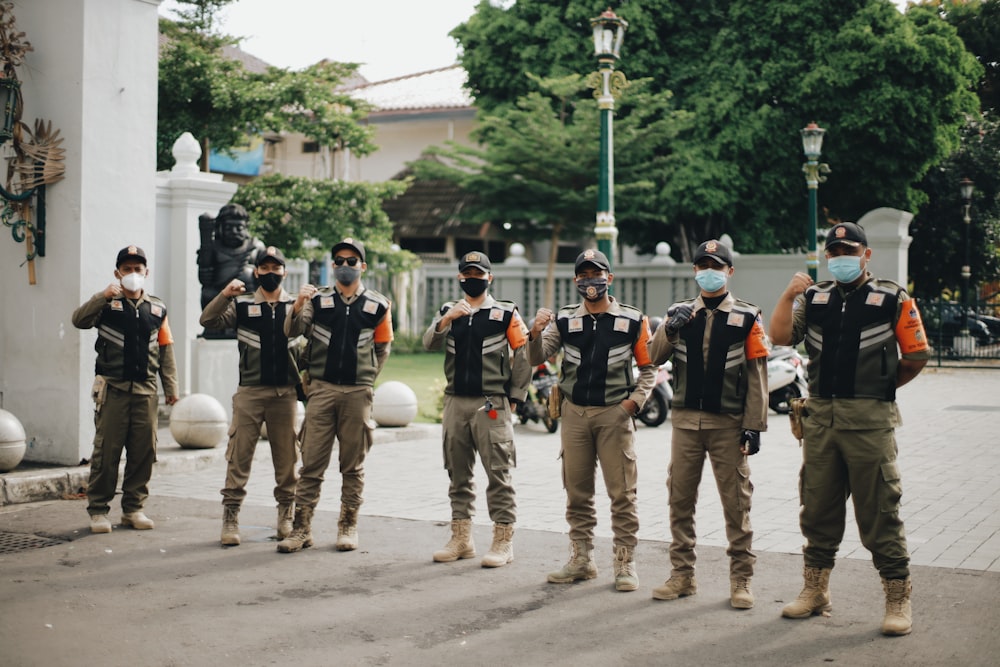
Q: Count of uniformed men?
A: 7